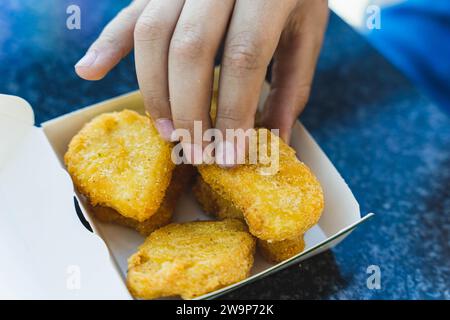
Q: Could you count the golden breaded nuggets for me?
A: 5